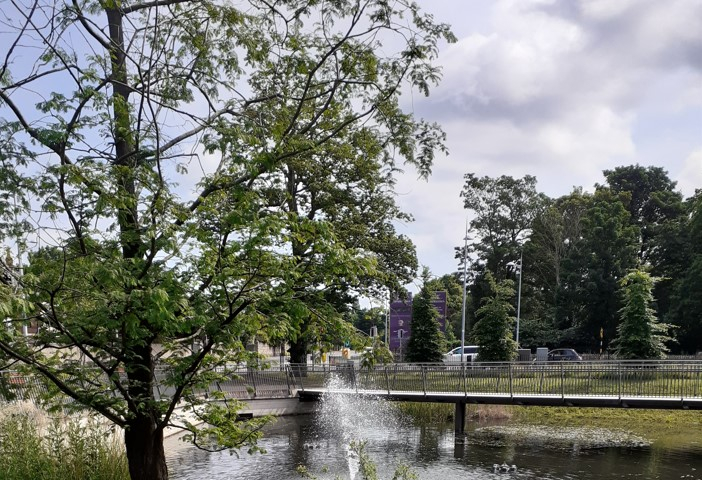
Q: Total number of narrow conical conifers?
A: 3